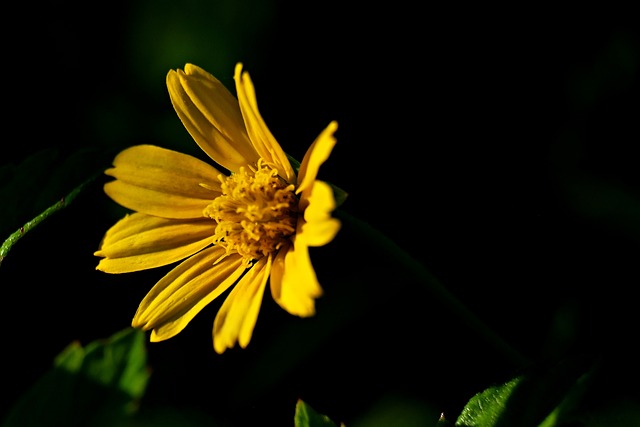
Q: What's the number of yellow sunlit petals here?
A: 9